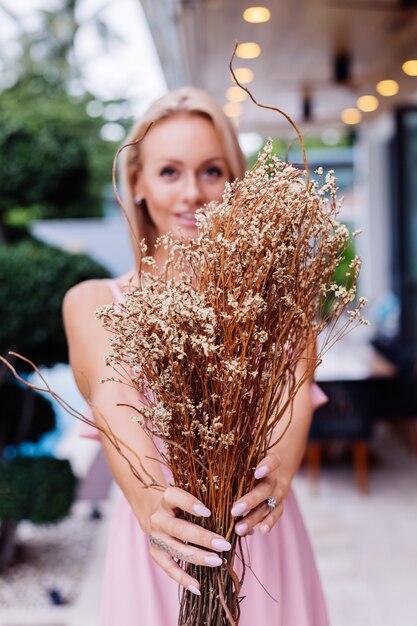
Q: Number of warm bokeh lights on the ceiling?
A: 9